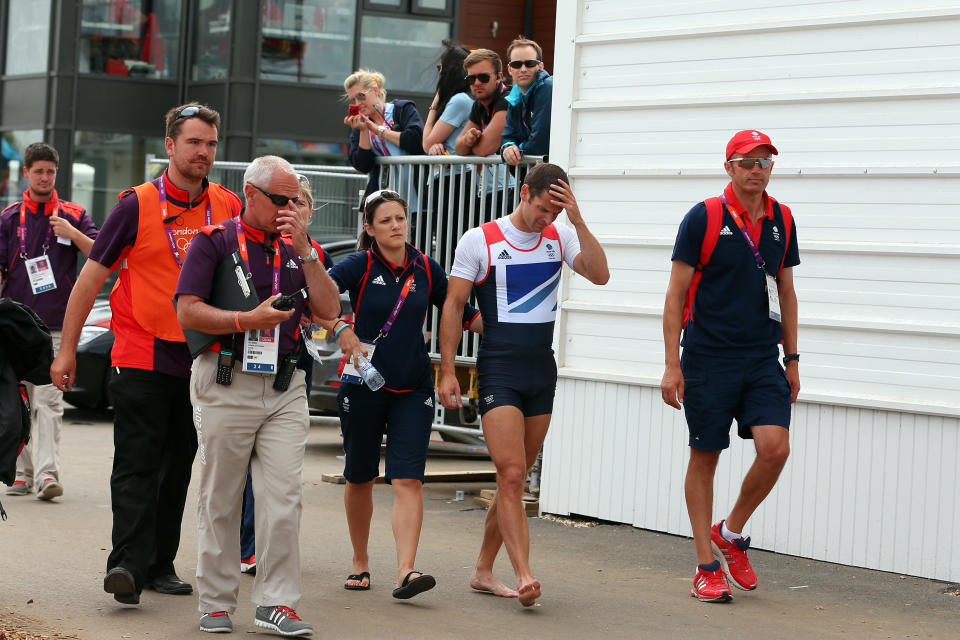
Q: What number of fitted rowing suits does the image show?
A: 1